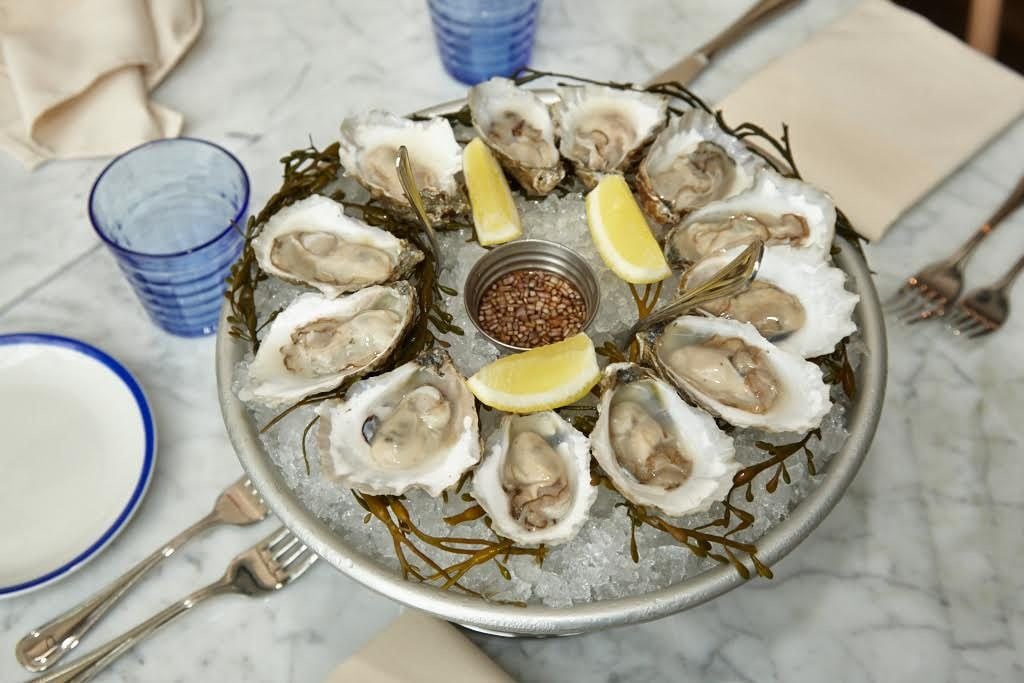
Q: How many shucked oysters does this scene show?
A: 12